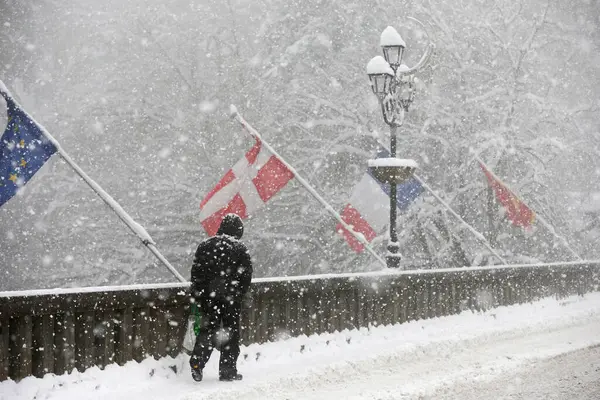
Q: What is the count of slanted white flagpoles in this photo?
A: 4